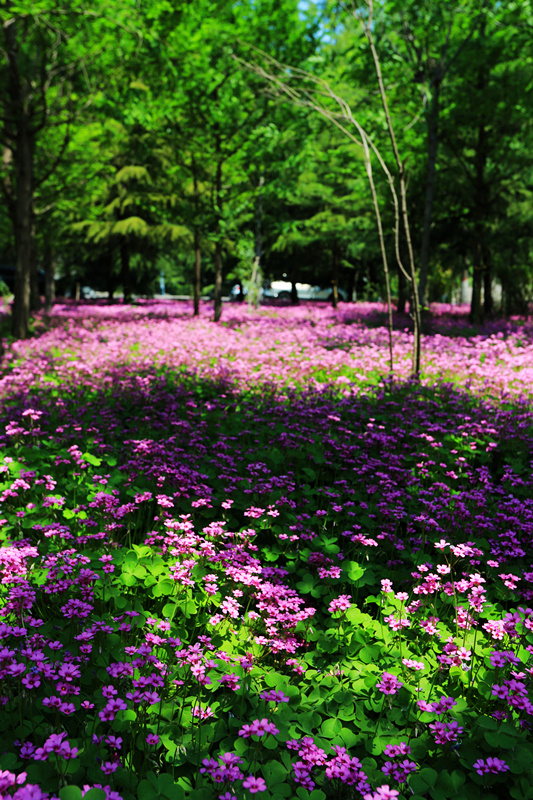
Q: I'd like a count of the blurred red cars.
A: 0